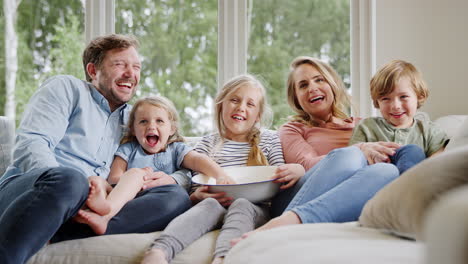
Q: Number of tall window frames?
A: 3